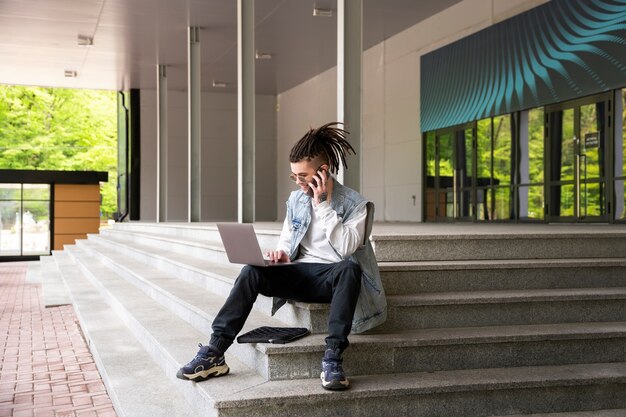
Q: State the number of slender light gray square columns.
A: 4